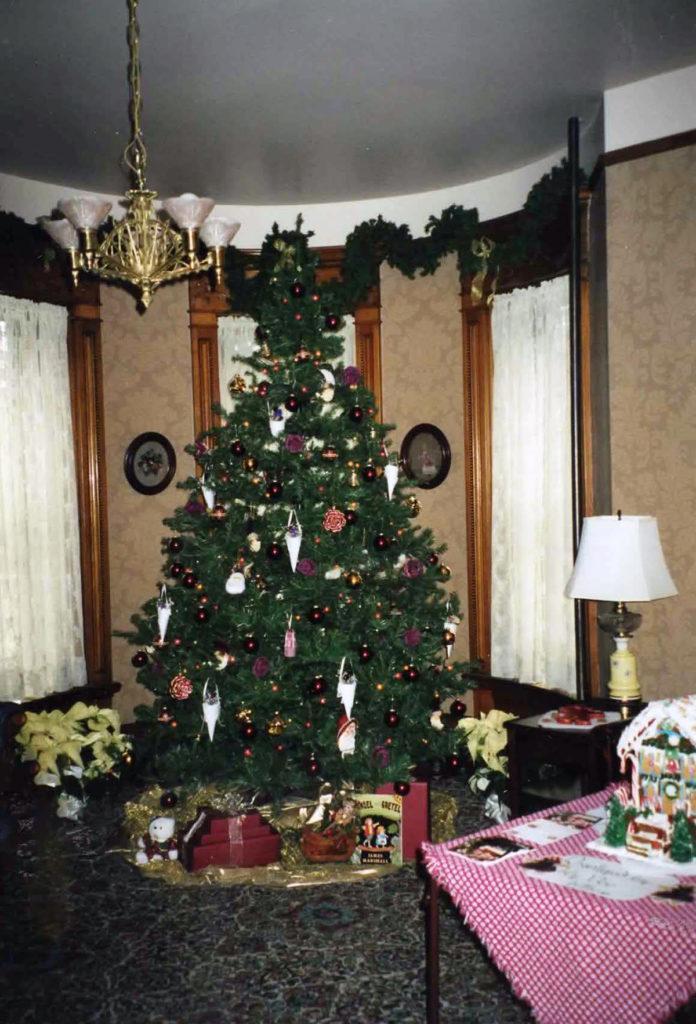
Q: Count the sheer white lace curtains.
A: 3